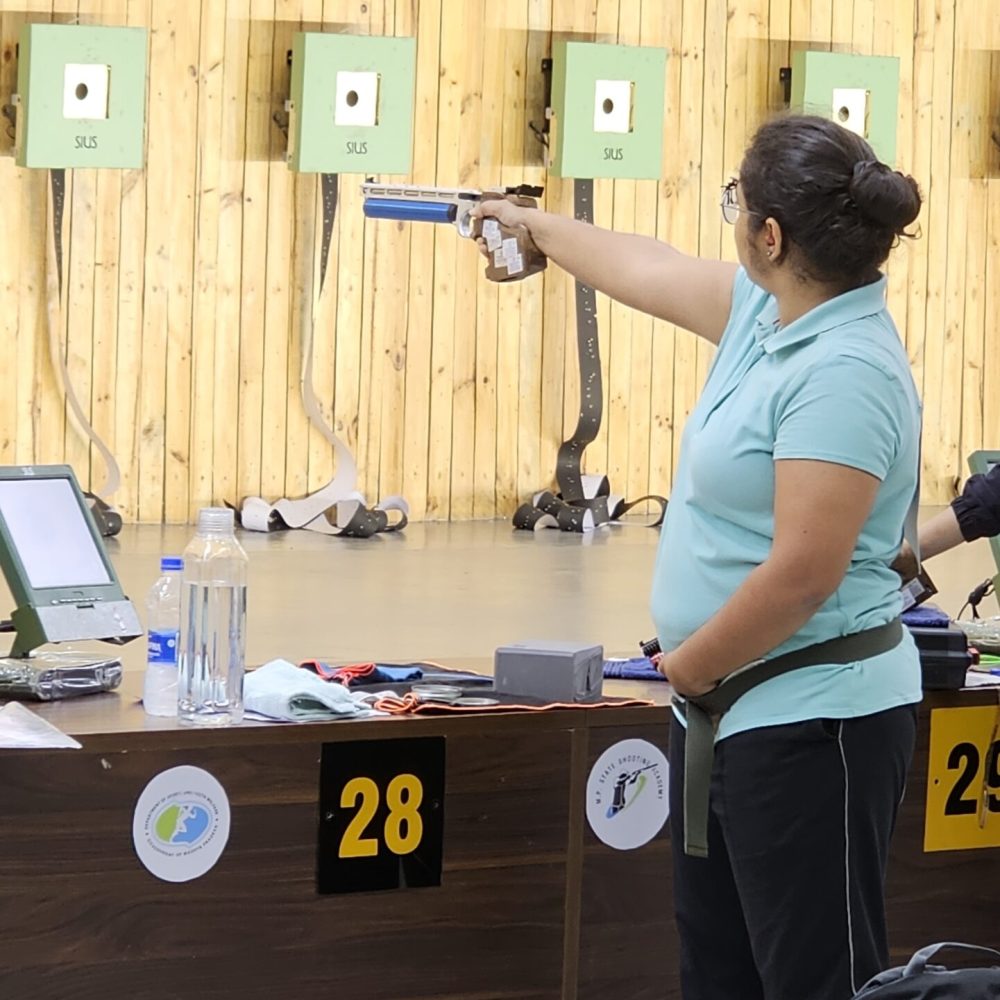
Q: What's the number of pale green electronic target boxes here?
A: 4